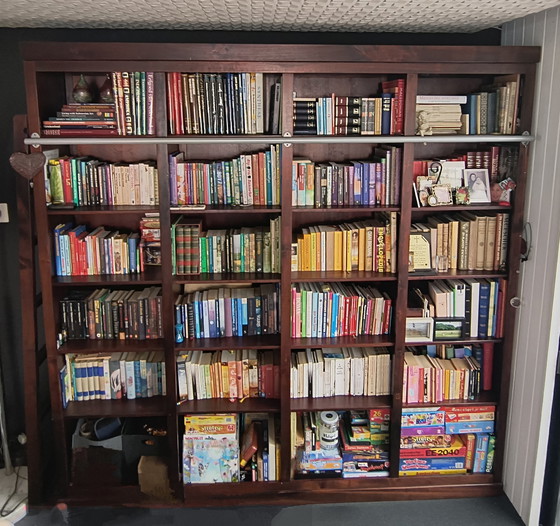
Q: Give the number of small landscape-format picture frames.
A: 2